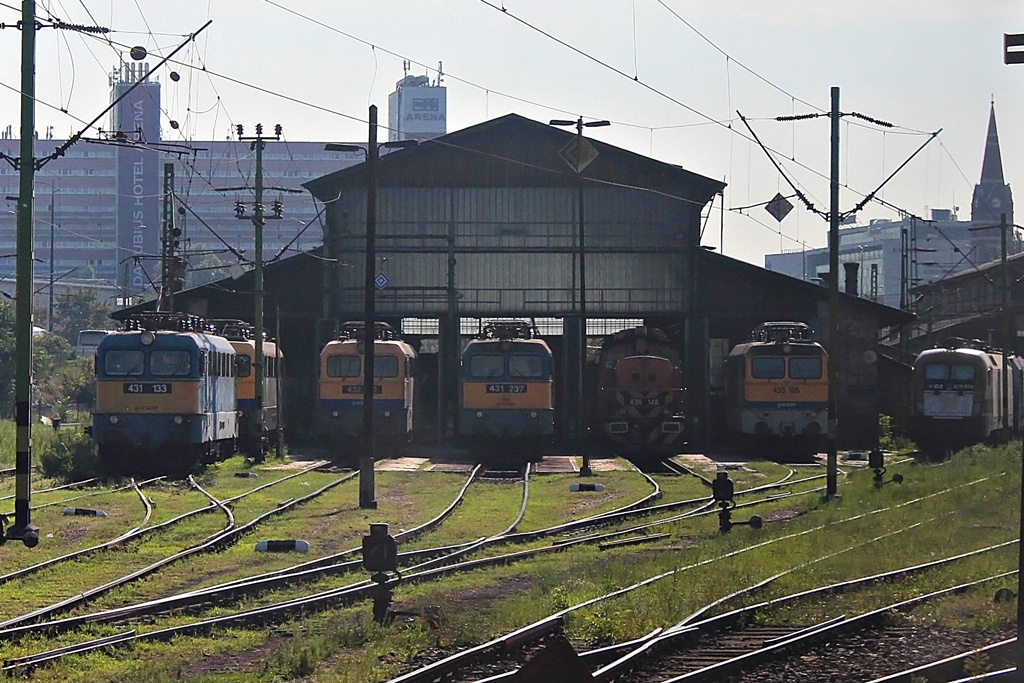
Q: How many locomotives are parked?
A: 7